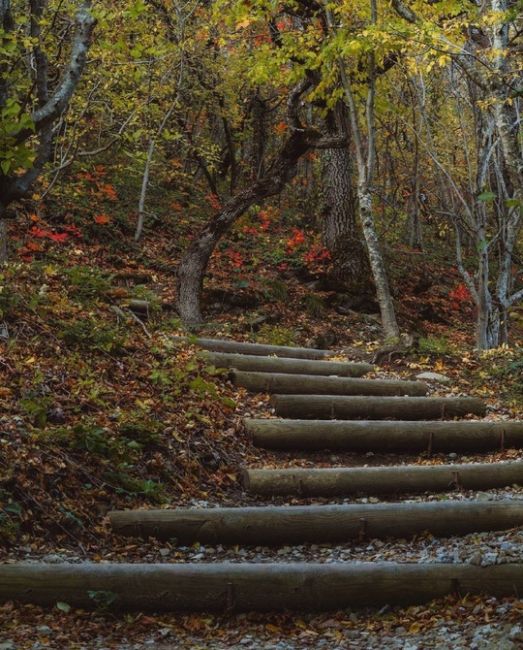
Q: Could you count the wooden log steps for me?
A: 8